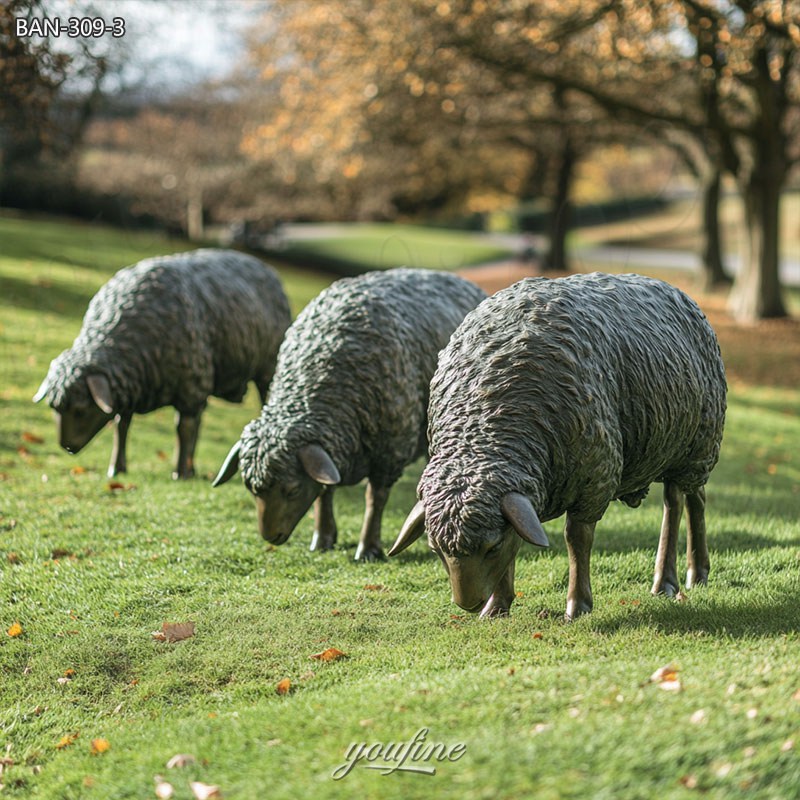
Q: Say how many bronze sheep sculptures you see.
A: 3